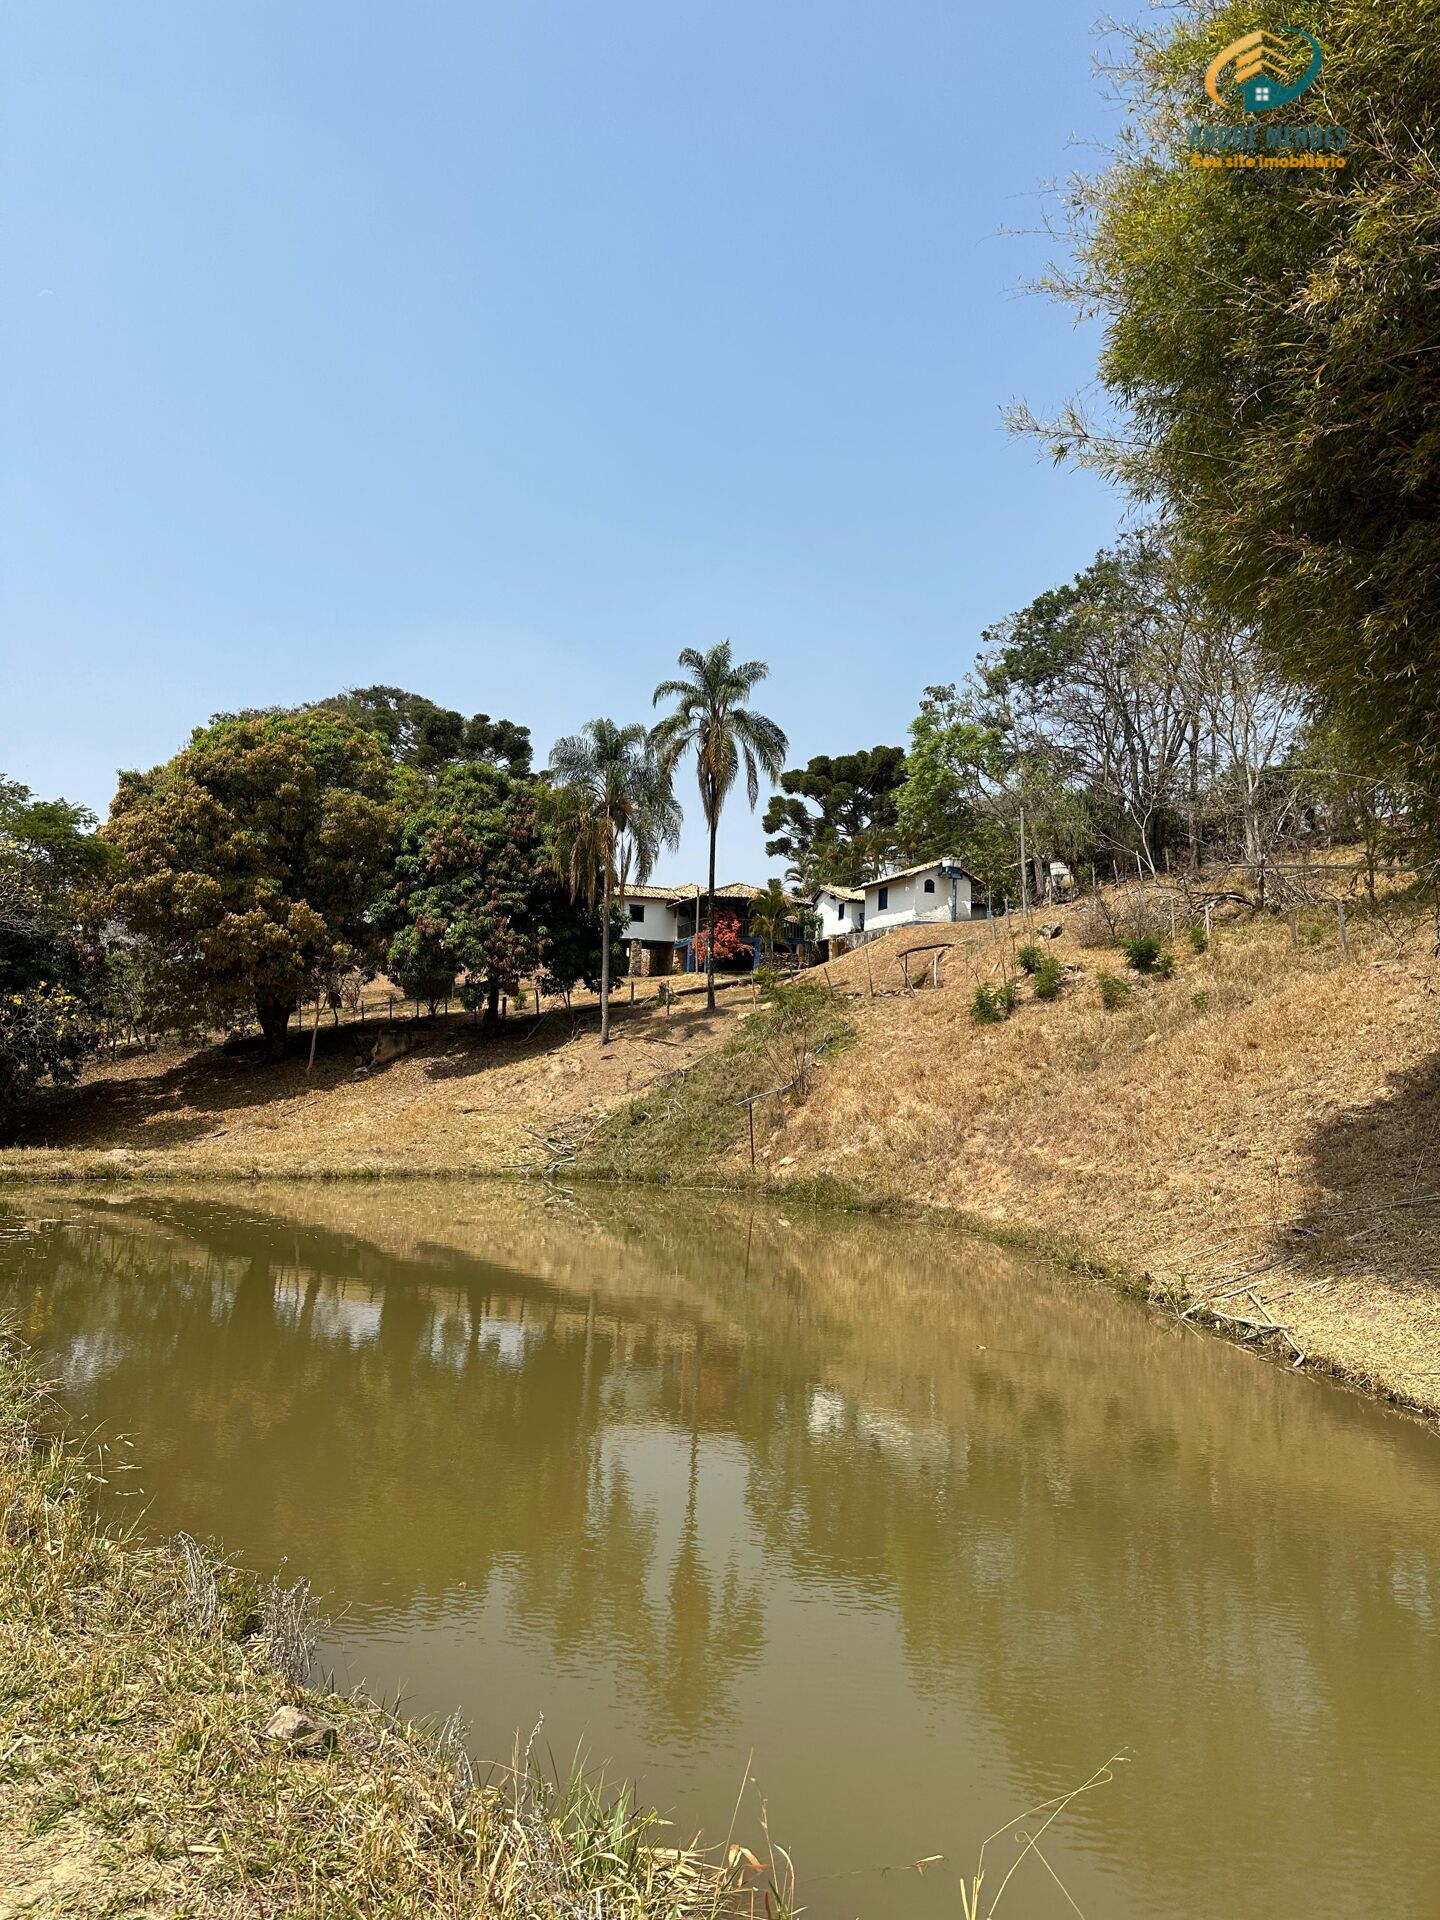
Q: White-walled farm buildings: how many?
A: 3